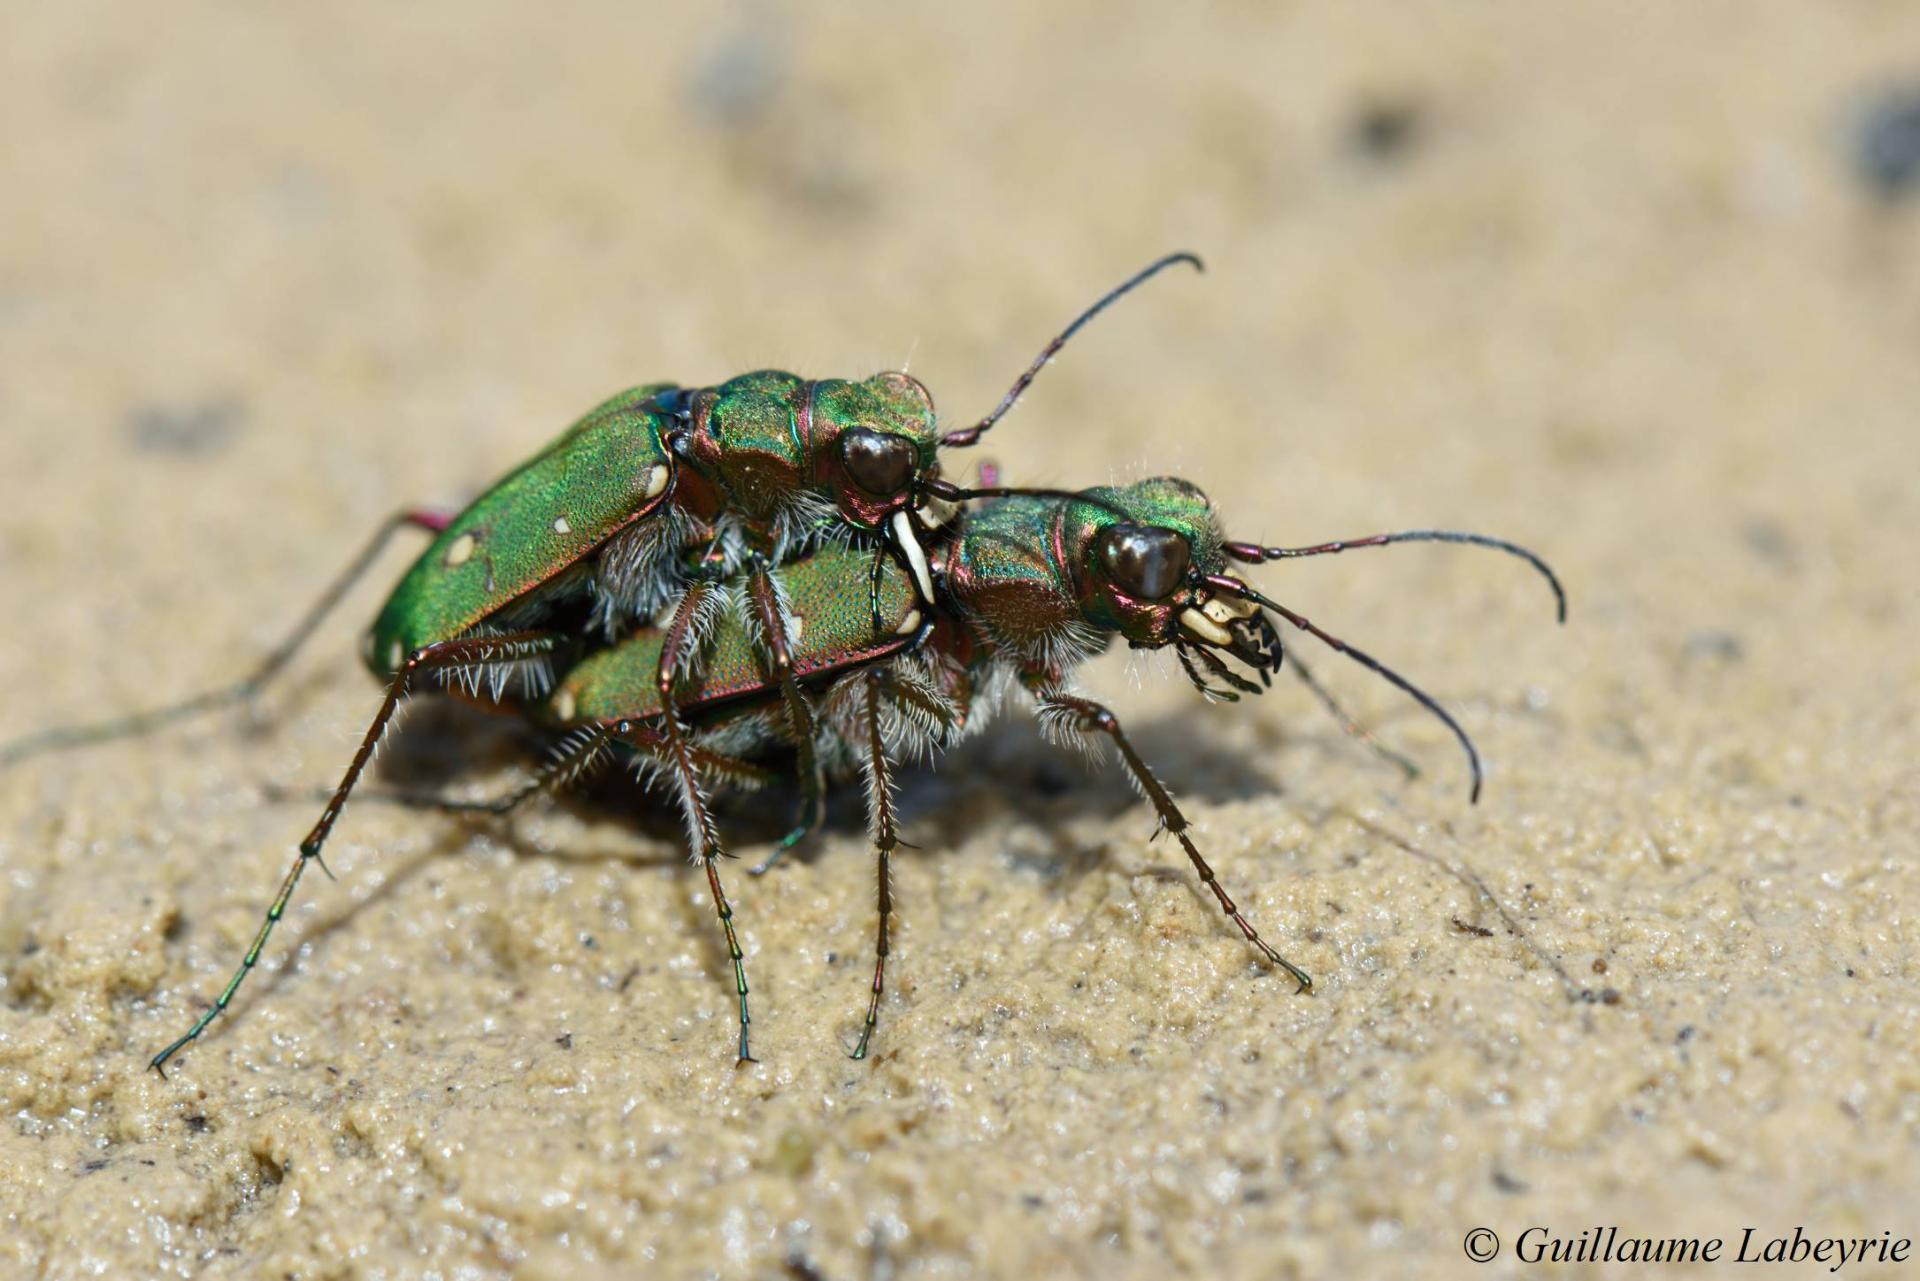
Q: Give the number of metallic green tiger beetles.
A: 2